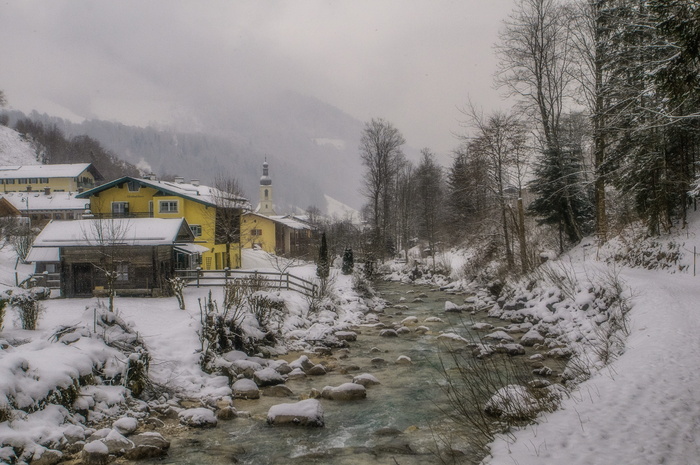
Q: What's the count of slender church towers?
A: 1